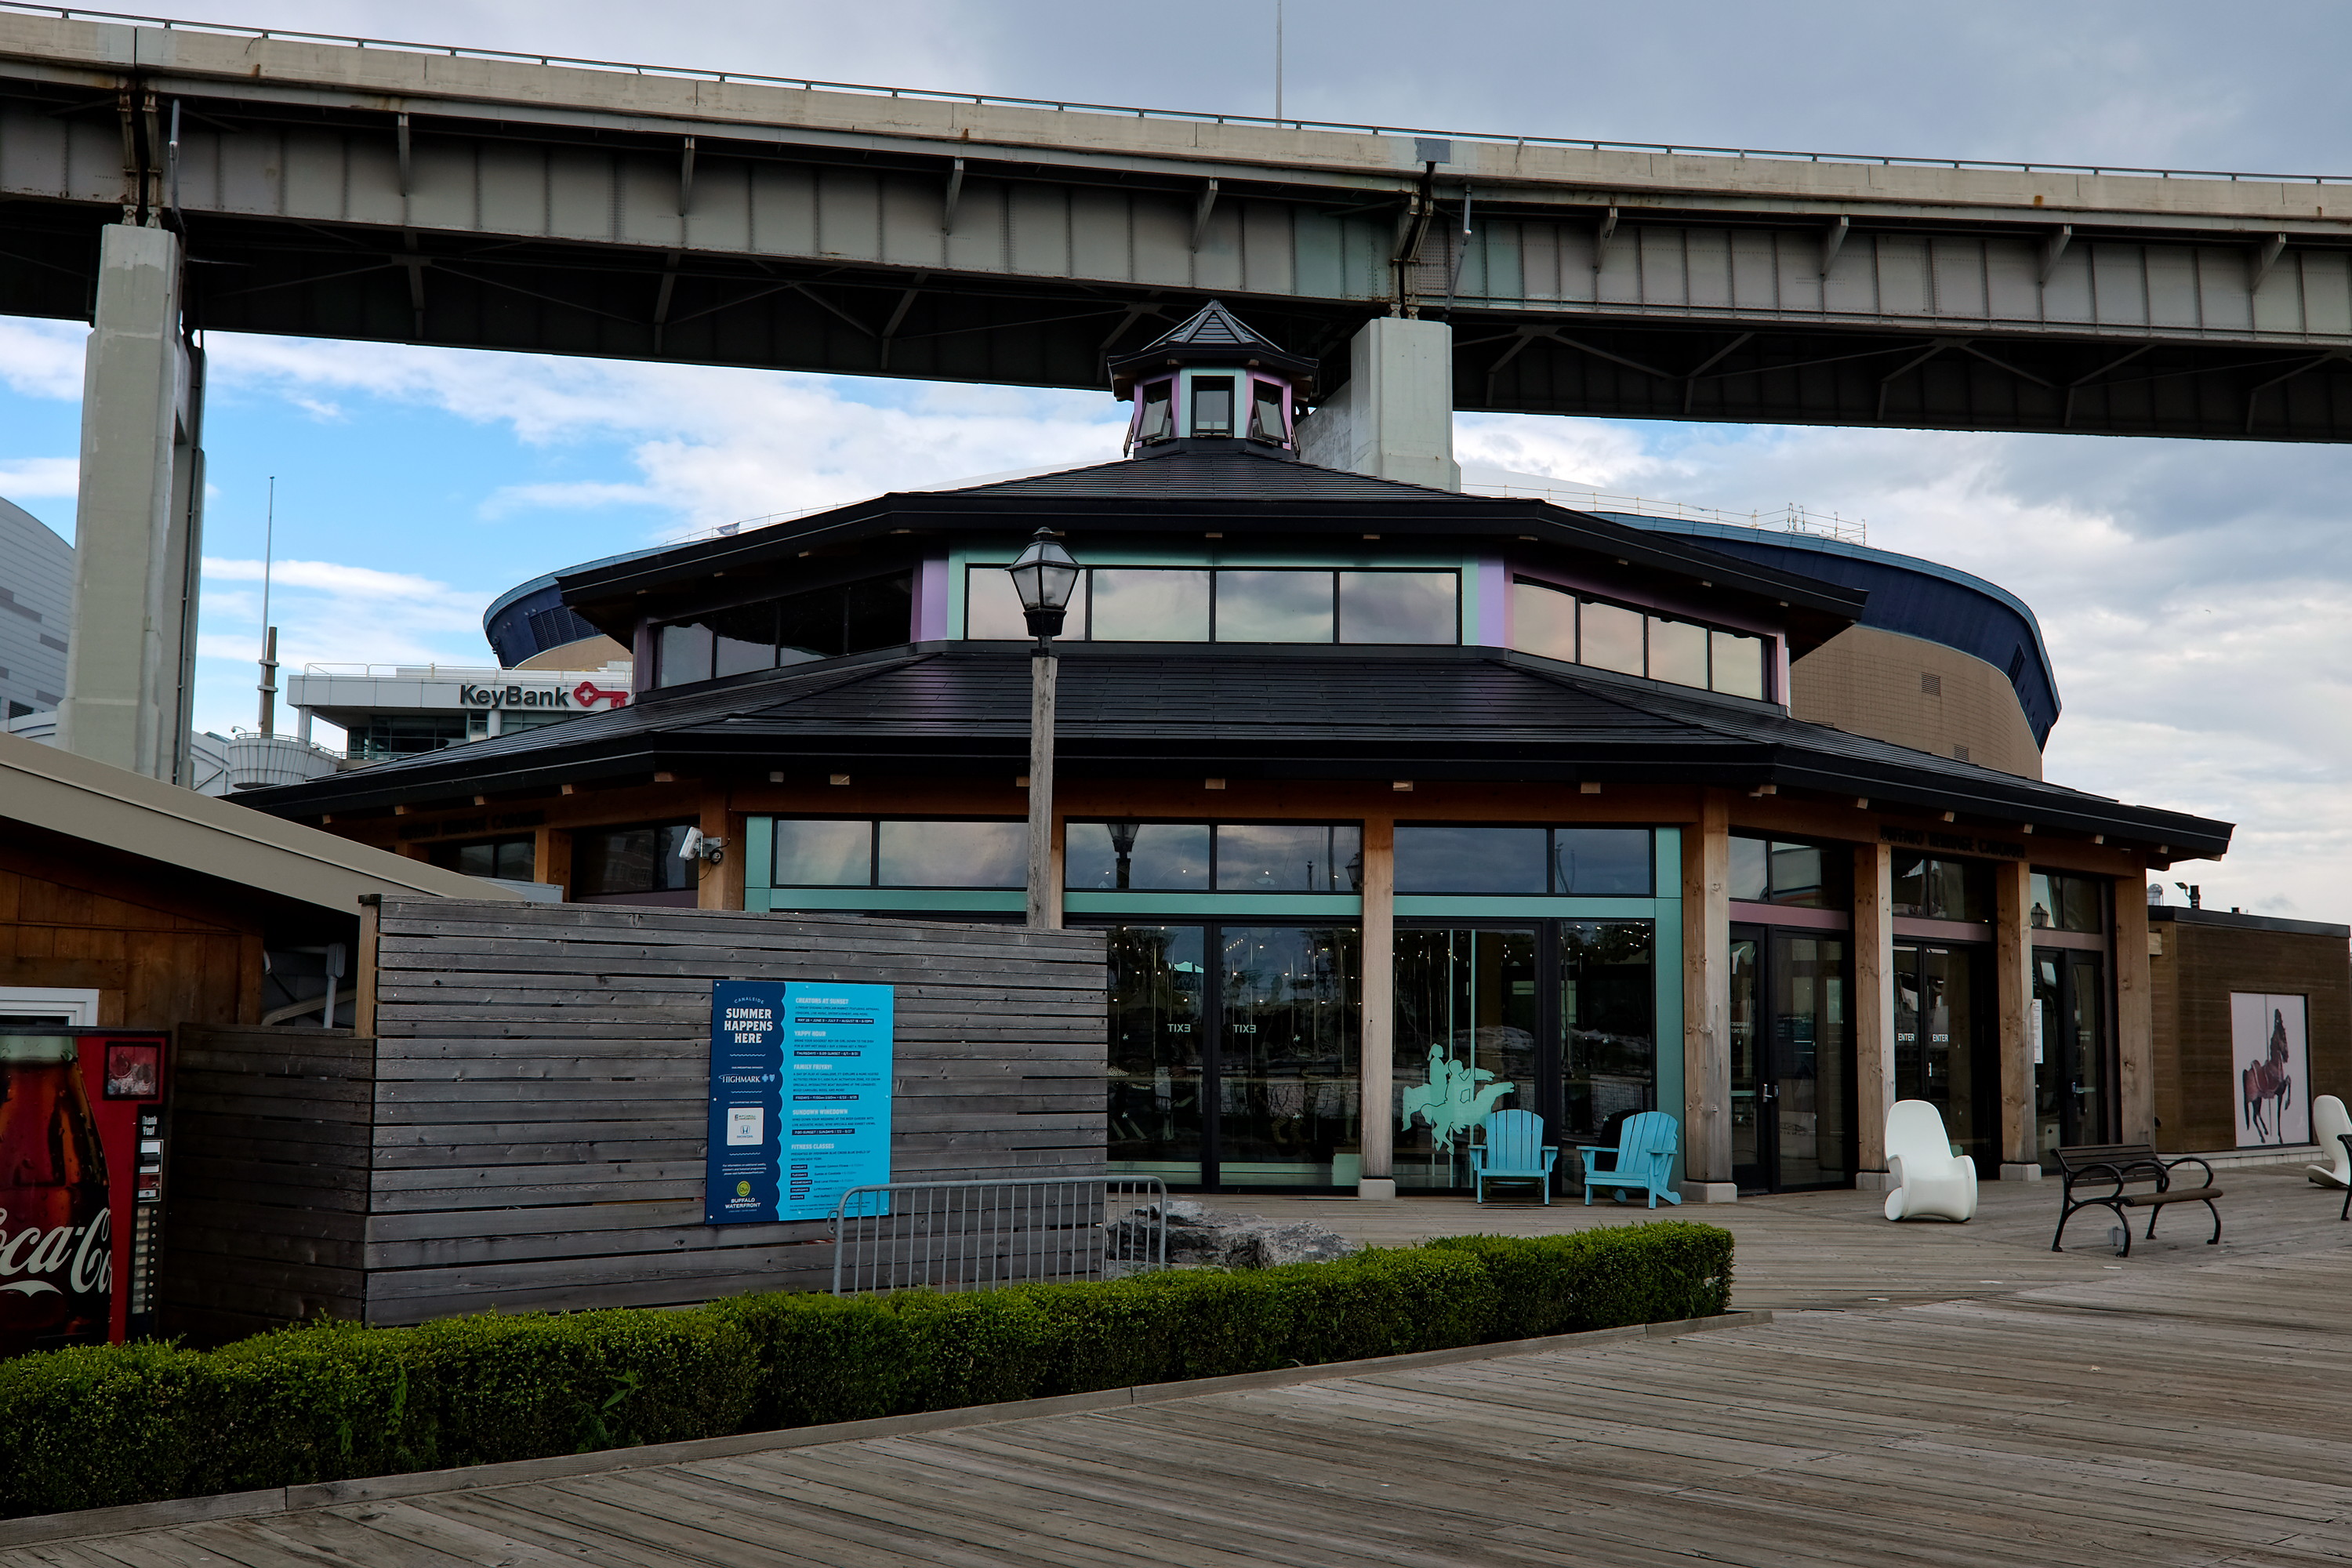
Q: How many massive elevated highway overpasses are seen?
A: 1